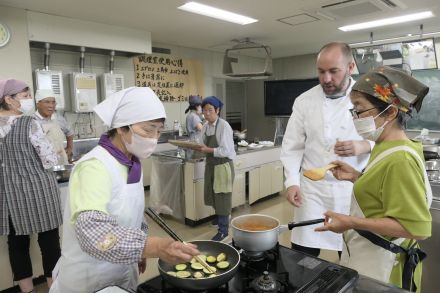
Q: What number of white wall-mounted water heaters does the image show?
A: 3